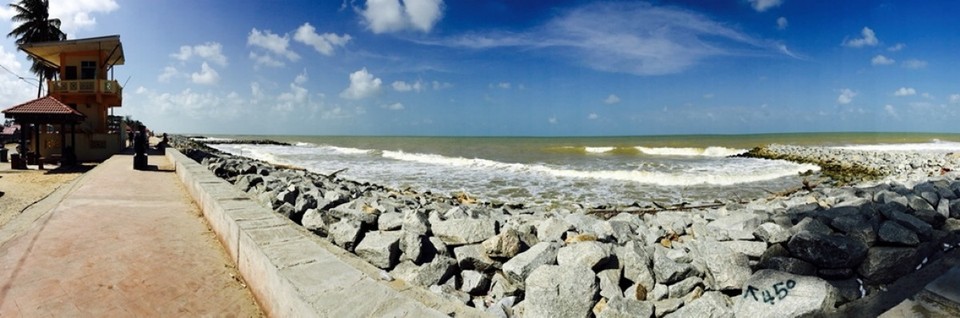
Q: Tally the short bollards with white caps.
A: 0